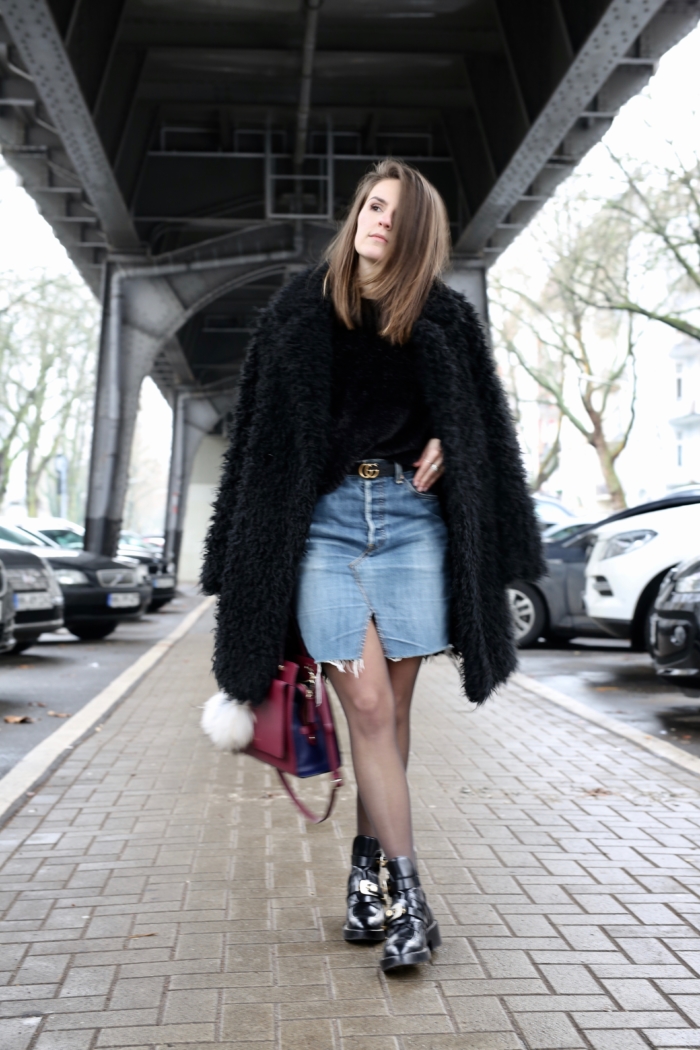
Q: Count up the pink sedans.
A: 0